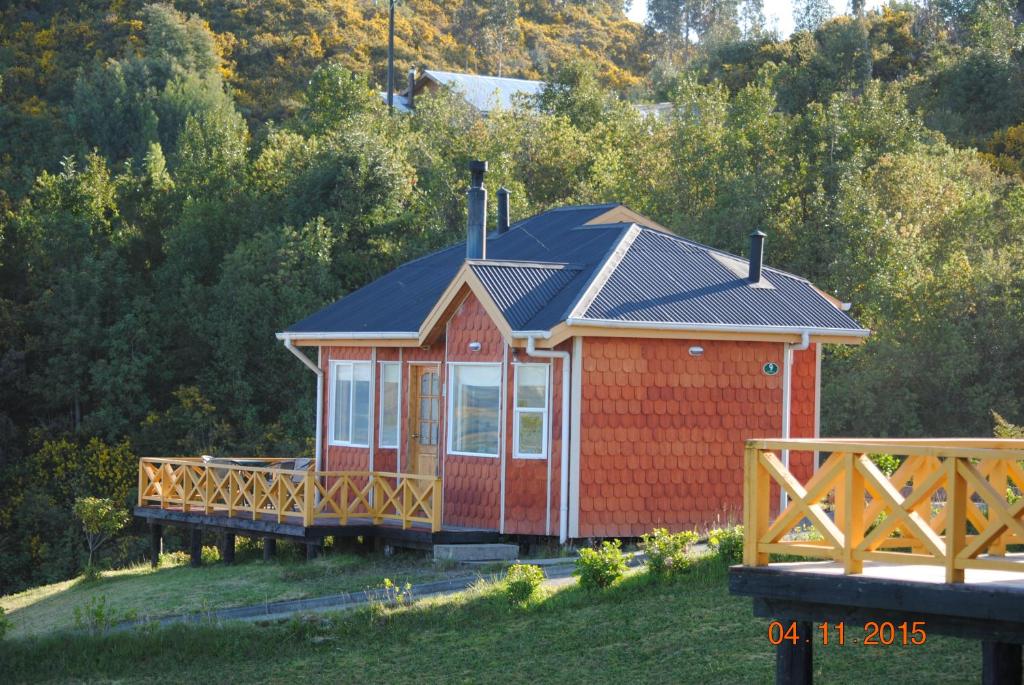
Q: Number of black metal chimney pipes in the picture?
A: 3